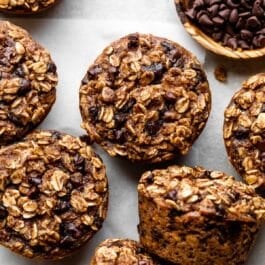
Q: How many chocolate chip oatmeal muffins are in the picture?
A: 7